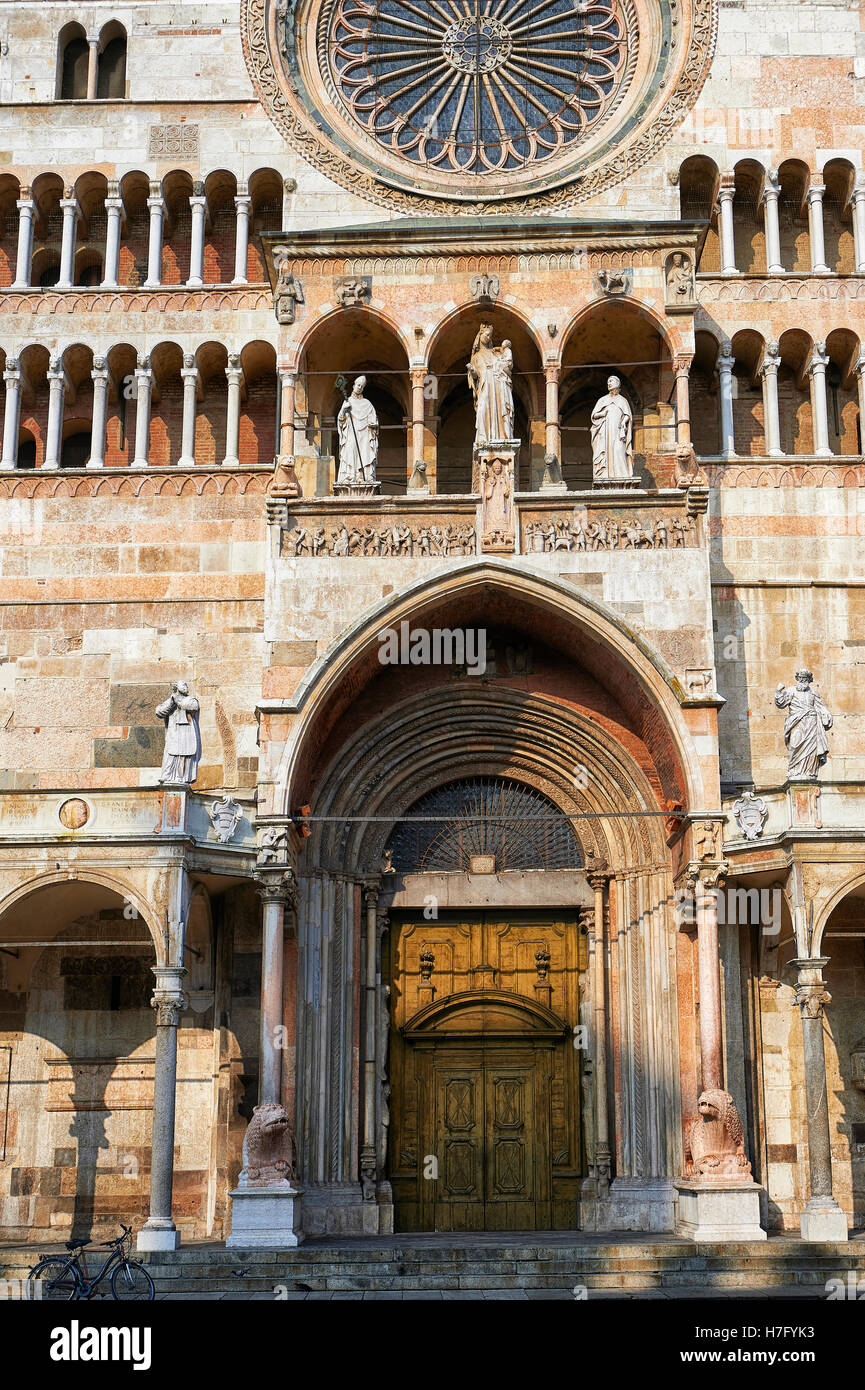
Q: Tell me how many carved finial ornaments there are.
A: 2